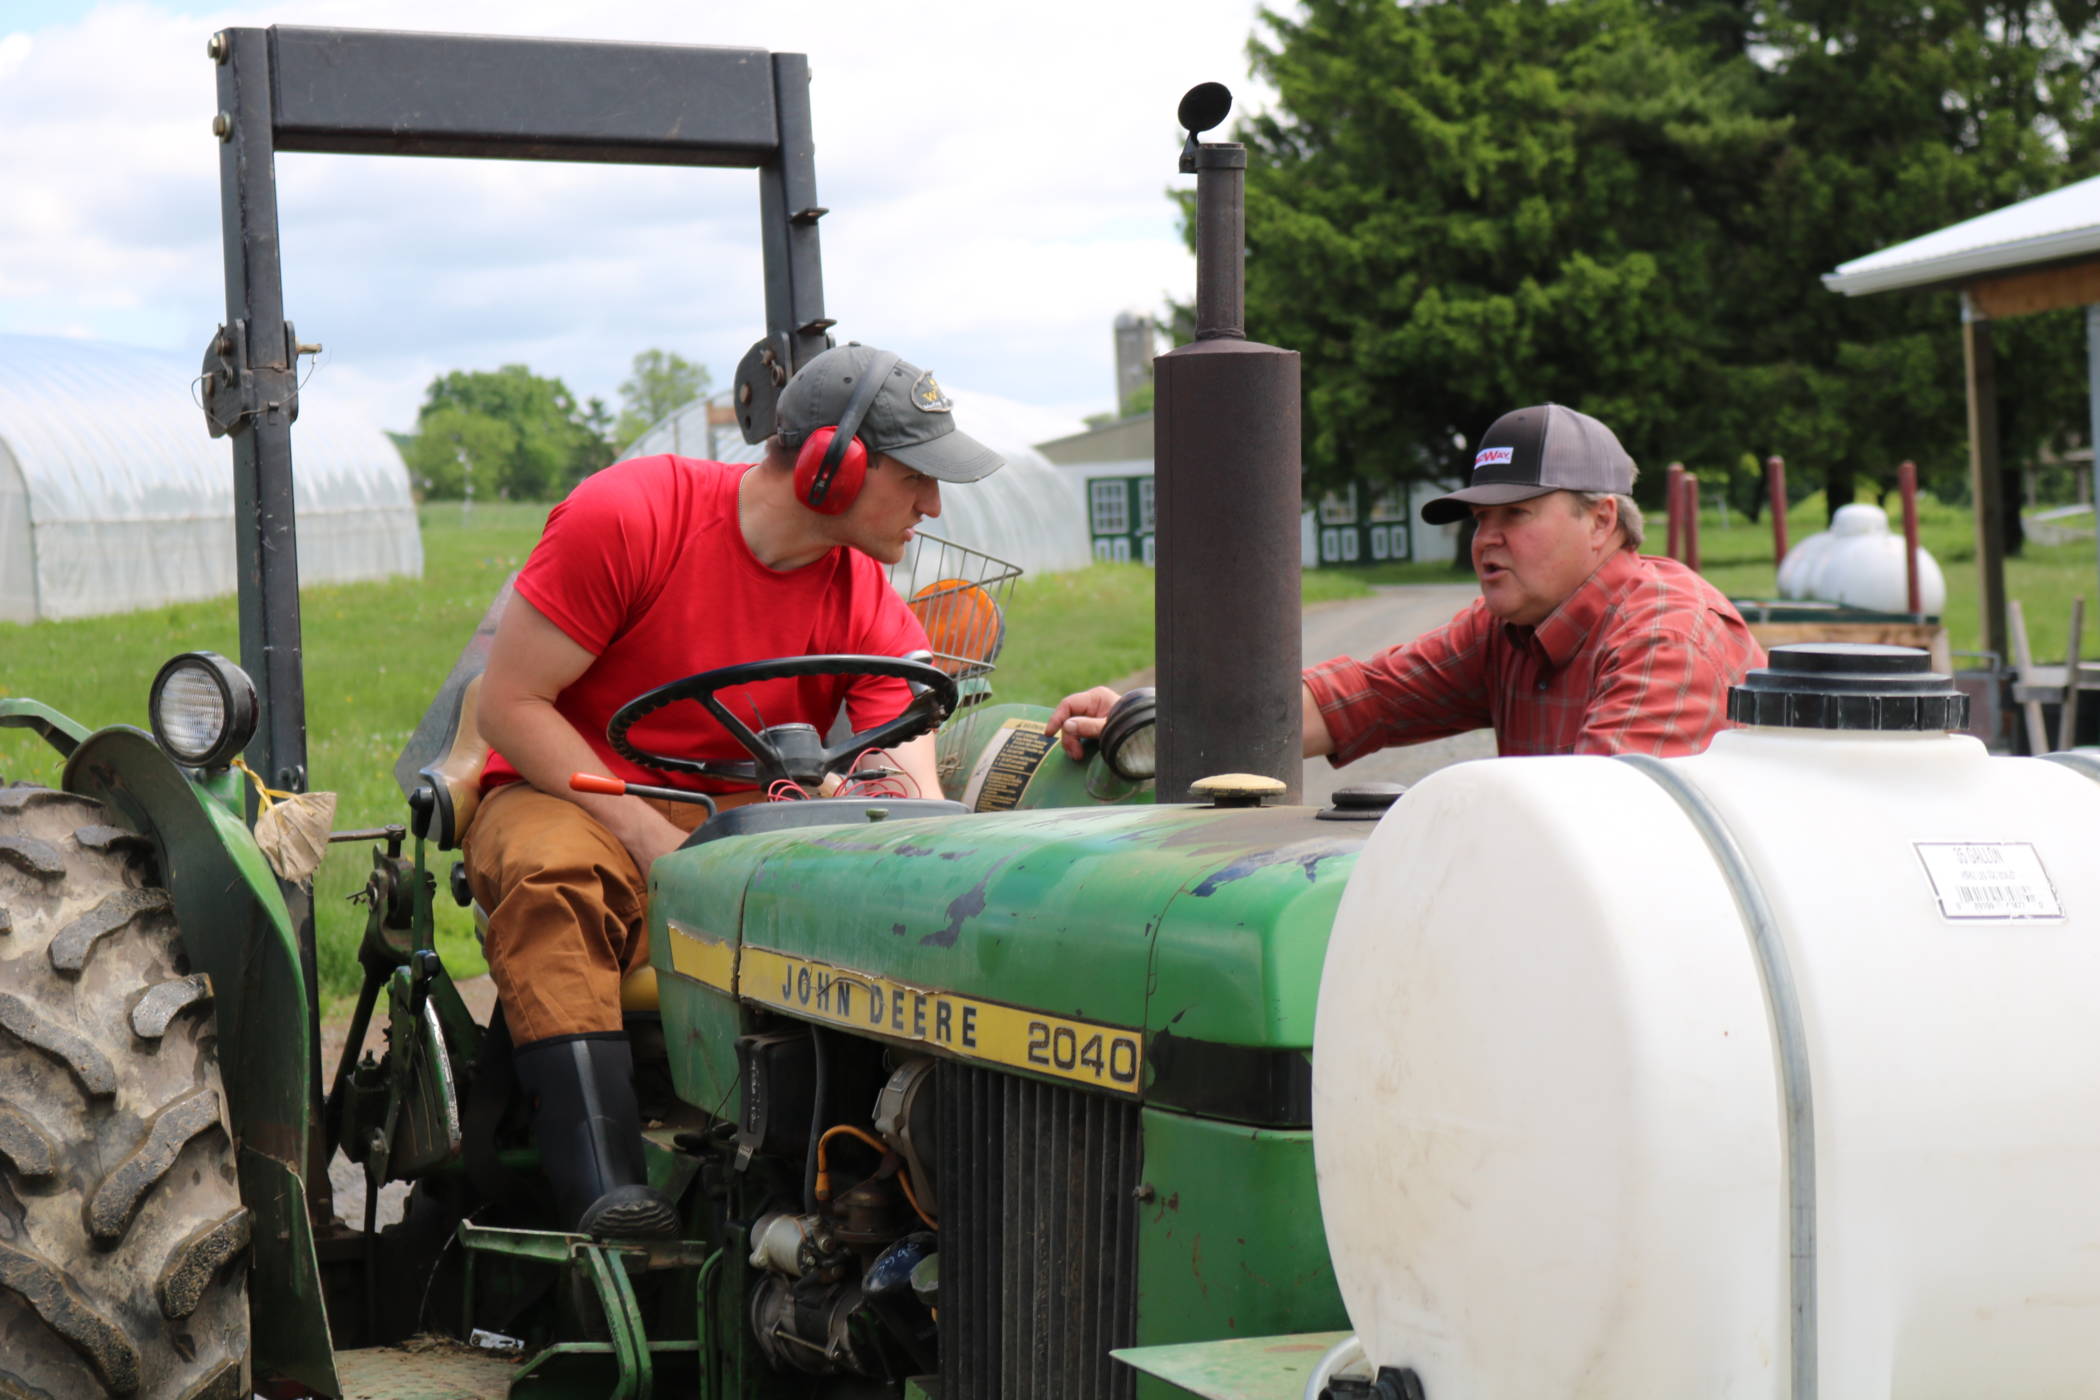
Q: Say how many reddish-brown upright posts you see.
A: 4